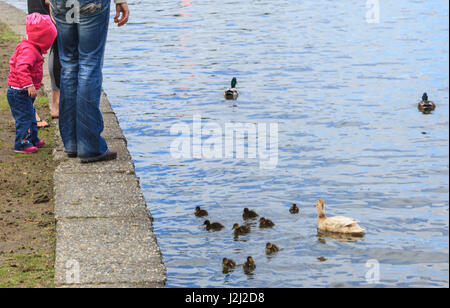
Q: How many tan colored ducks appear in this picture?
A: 1